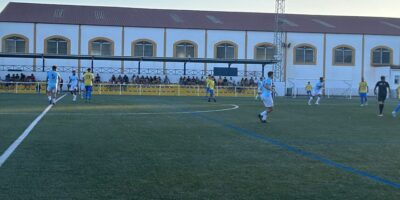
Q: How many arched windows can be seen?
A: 10